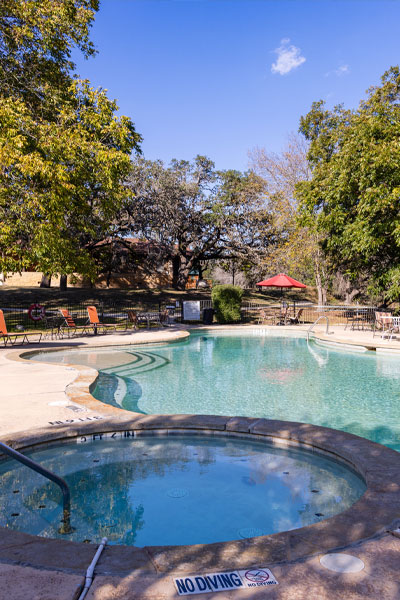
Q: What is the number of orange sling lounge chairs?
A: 3